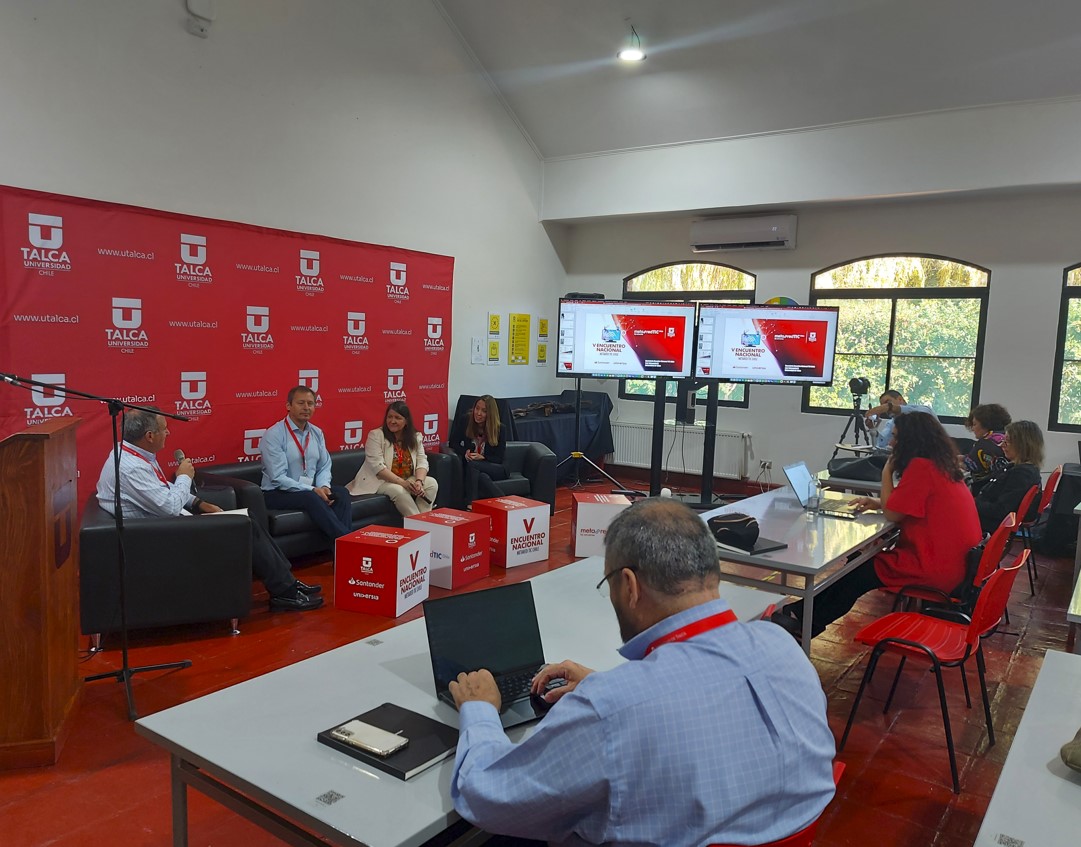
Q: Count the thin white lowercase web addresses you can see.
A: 13